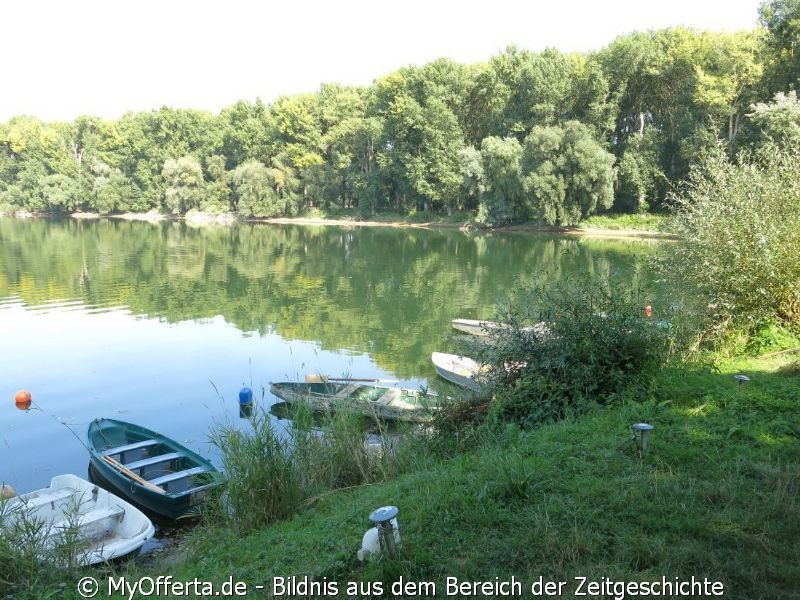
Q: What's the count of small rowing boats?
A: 5